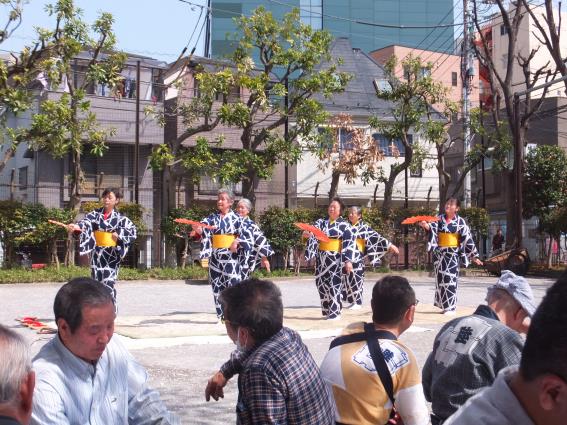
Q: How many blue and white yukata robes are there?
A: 6